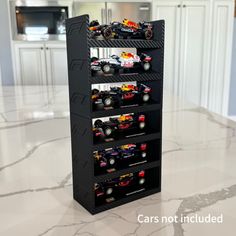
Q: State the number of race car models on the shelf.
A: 6